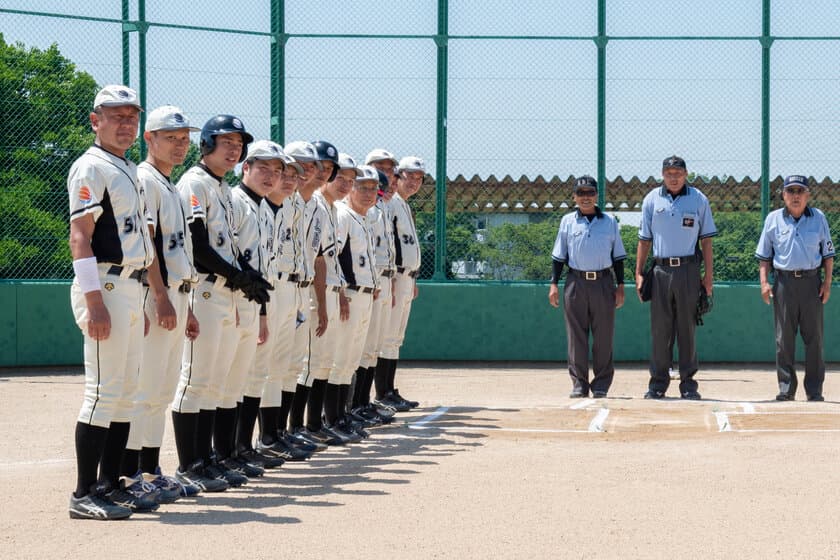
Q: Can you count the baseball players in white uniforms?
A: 12